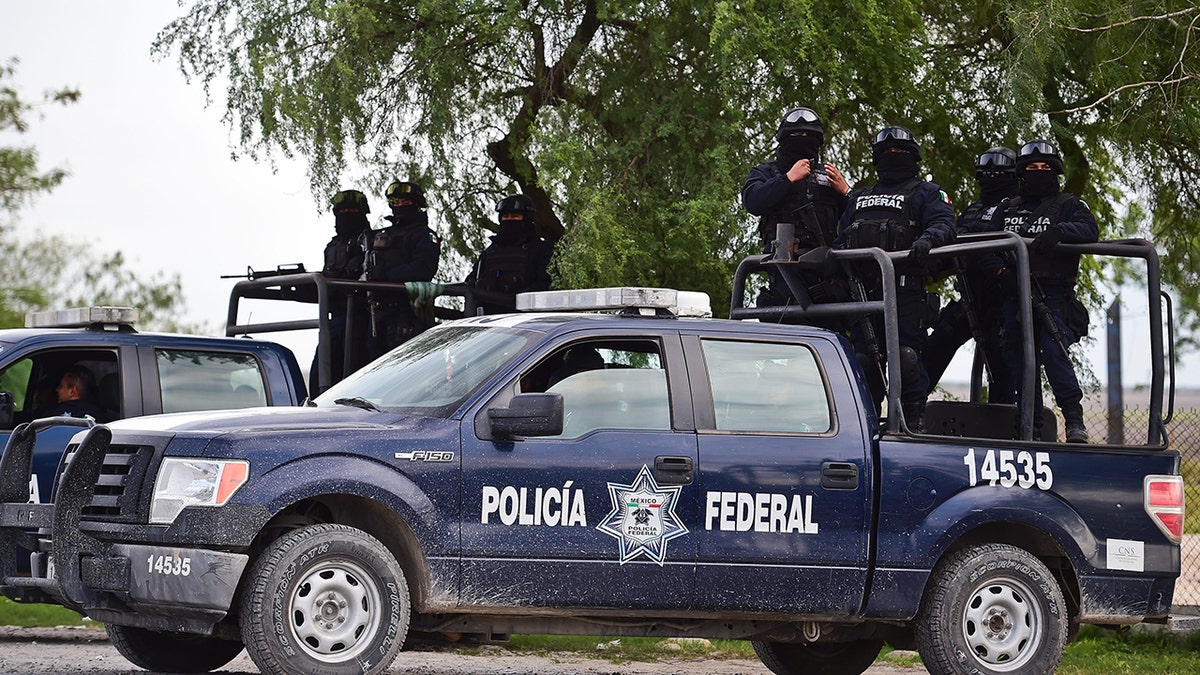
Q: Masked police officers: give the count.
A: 7